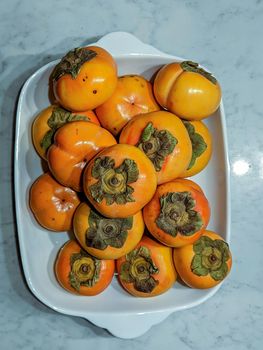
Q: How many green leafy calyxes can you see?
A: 11